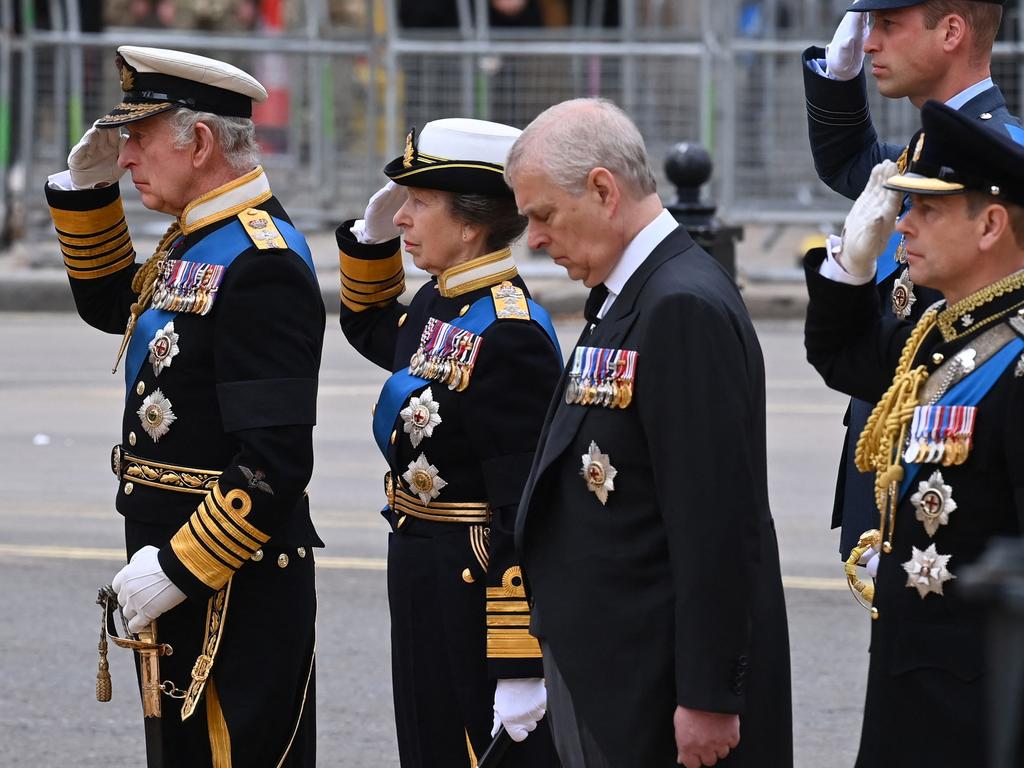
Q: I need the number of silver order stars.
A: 8